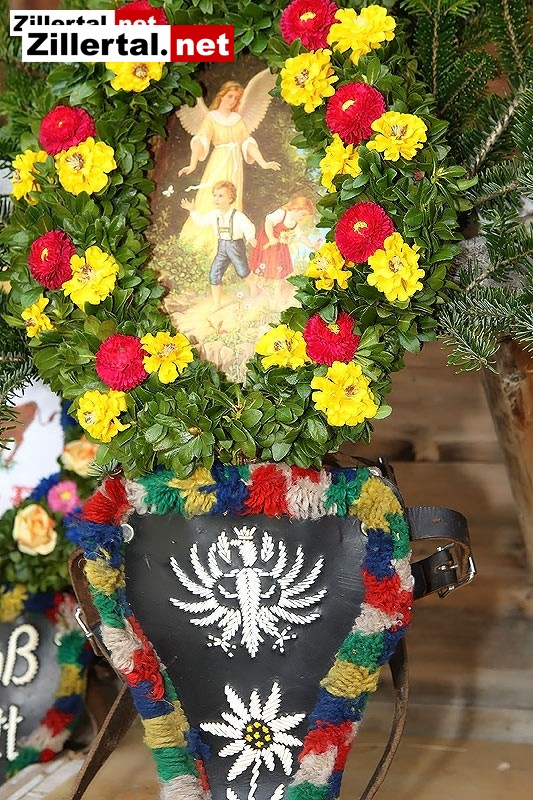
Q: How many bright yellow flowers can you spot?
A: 15